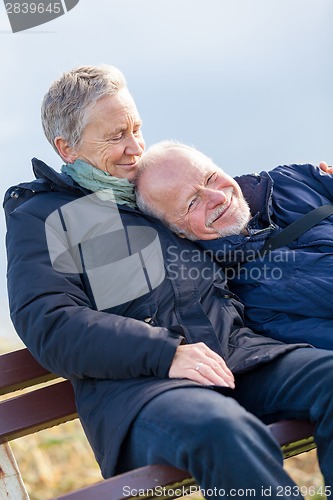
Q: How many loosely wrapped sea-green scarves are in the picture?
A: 1